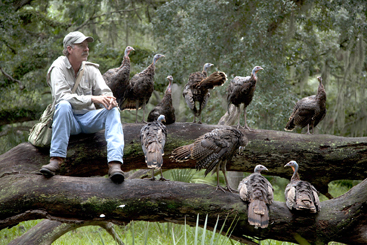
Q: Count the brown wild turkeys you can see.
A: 10